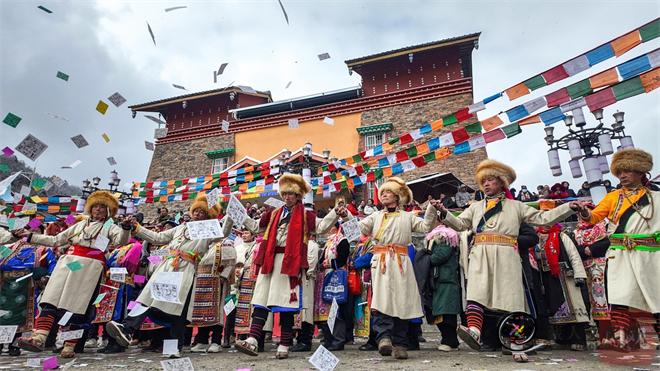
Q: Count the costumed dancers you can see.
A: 6